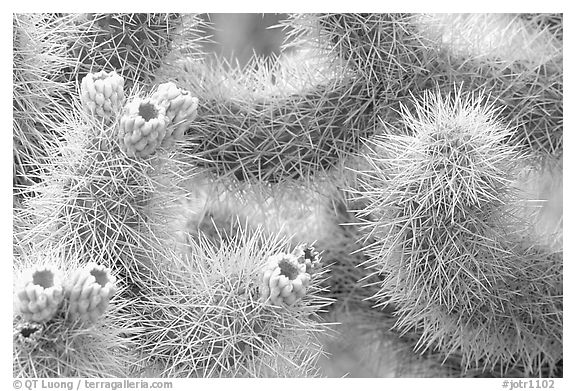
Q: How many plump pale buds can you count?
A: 6